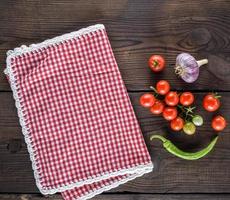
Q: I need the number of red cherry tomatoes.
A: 10